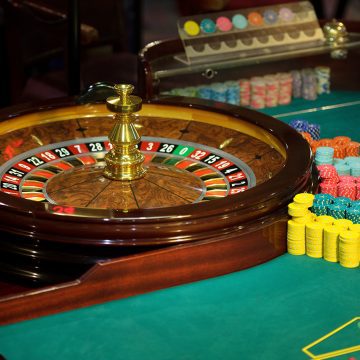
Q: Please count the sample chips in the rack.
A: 7